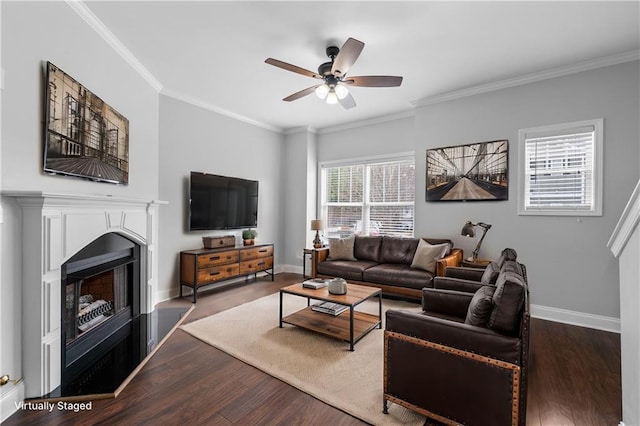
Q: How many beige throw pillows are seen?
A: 2